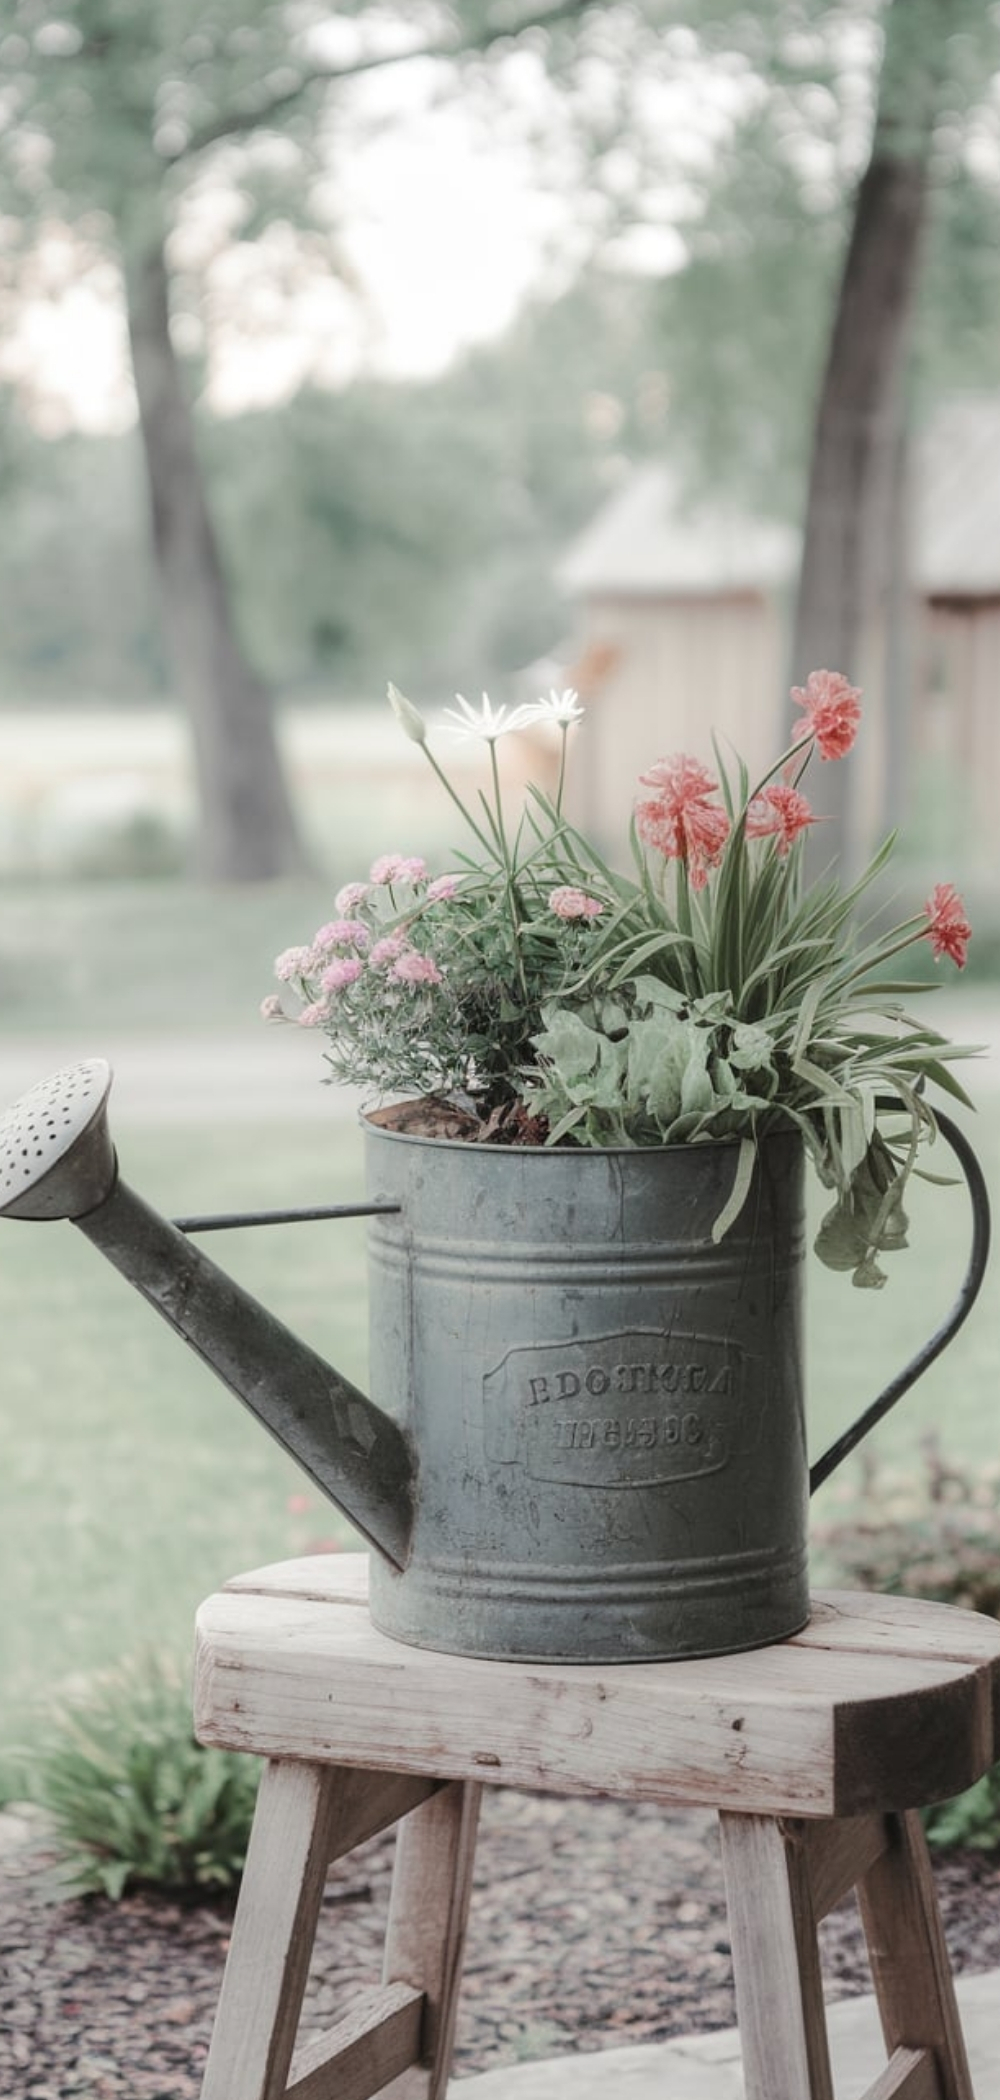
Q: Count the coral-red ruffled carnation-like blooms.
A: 4